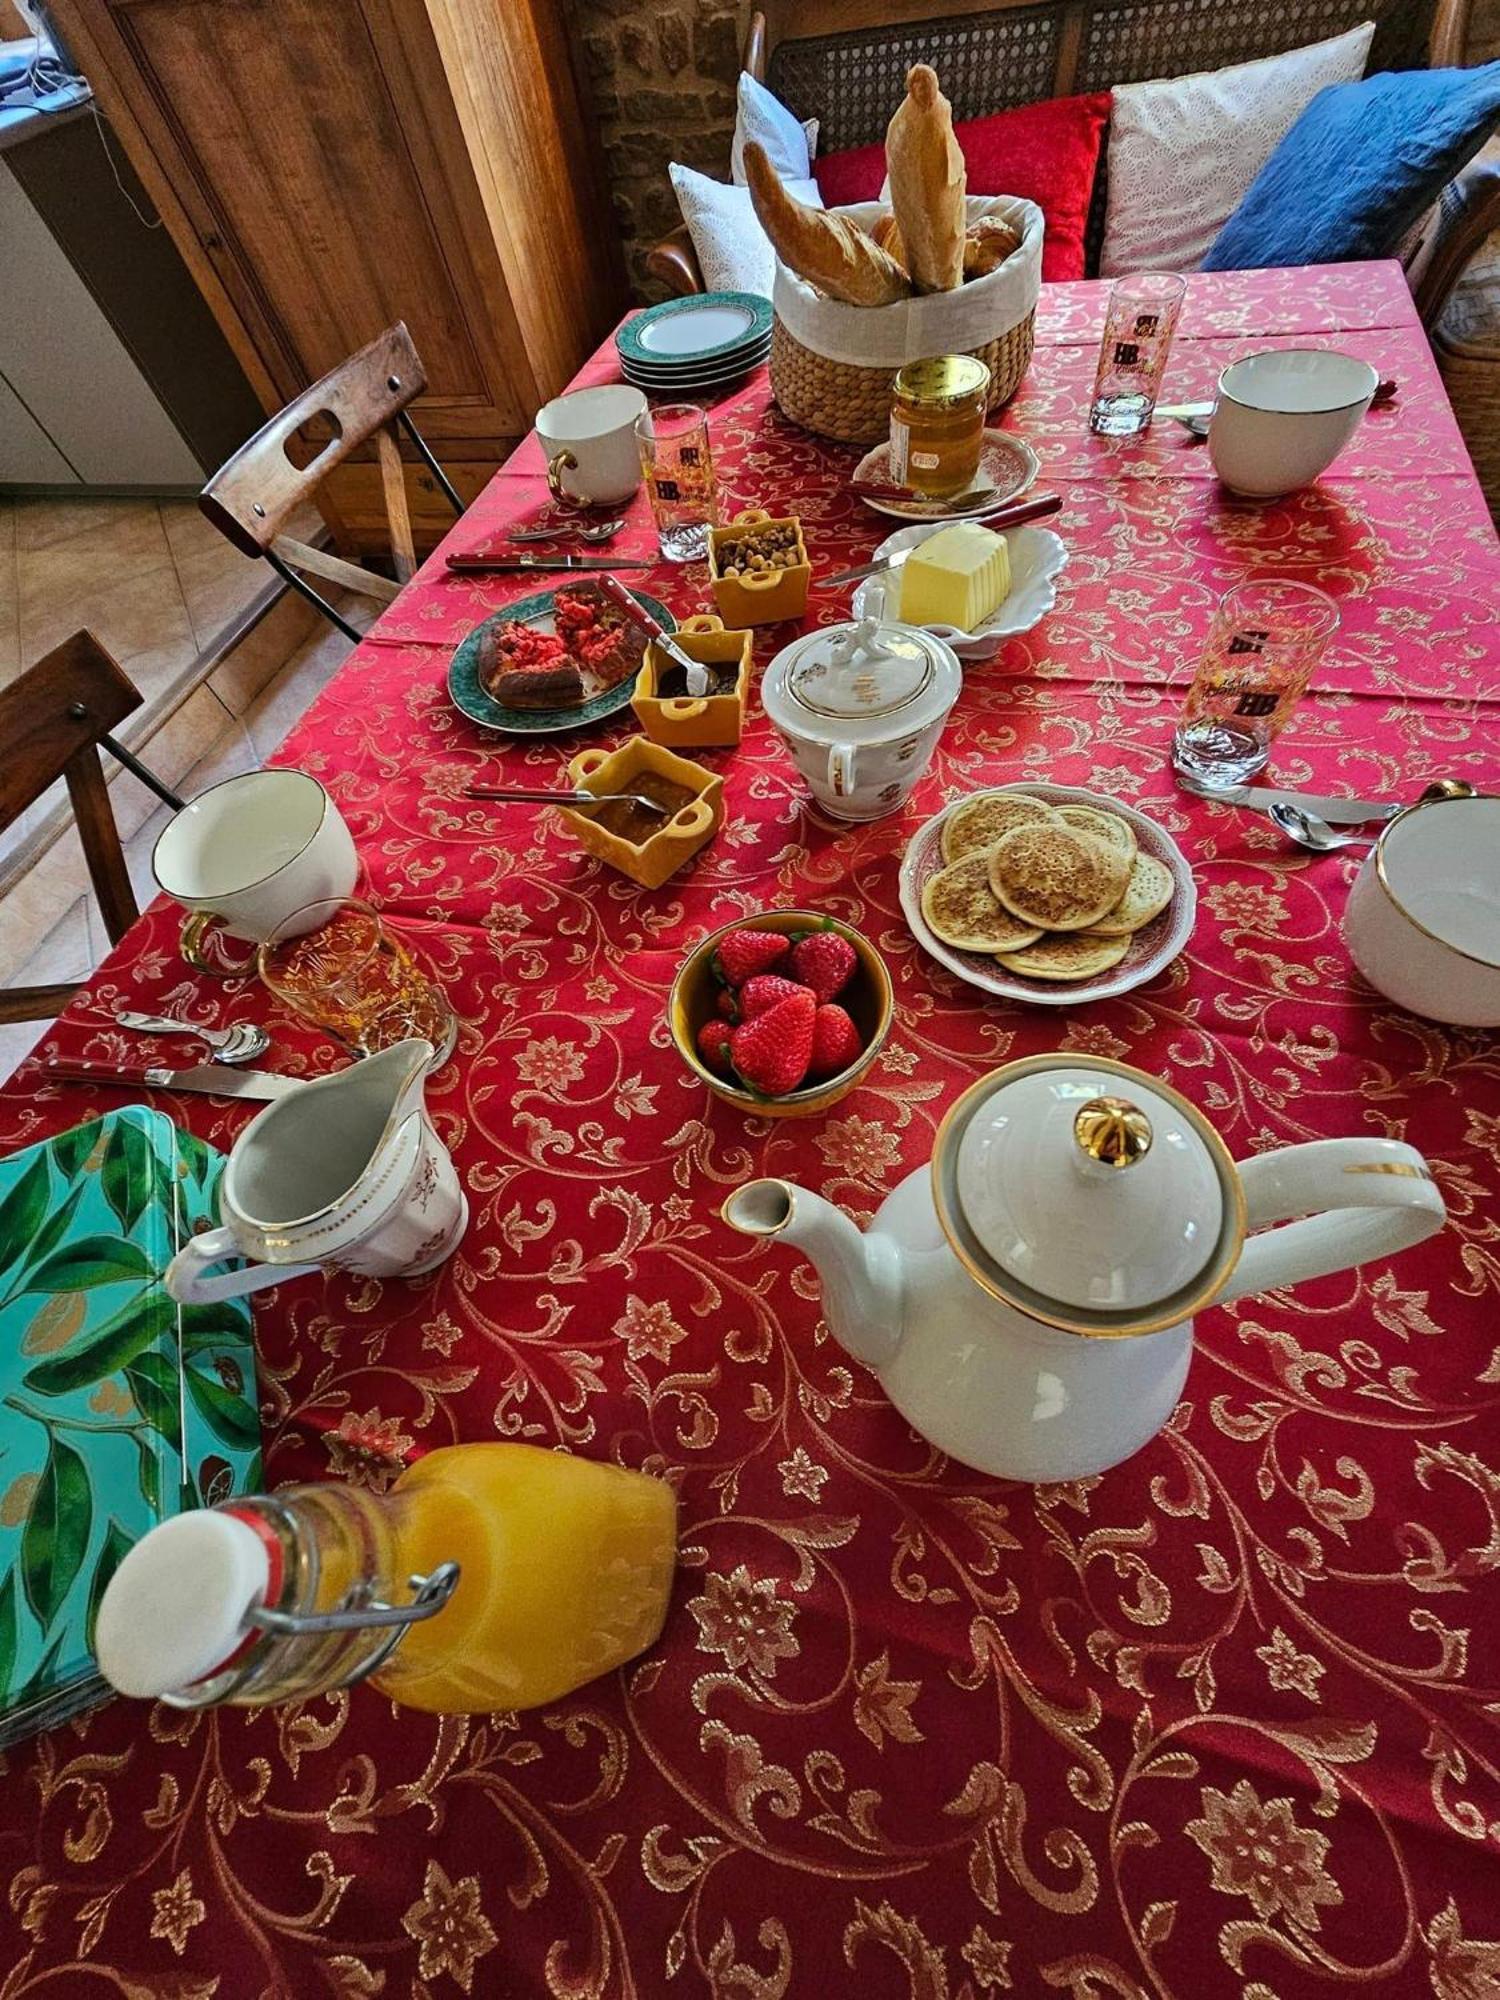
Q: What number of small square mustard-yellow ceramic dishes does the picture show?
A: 3